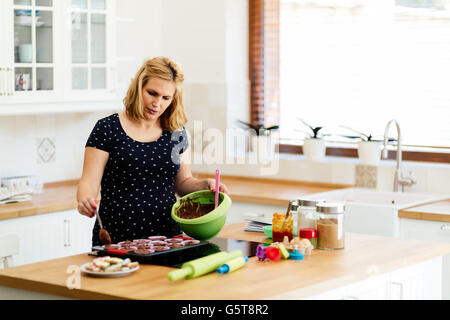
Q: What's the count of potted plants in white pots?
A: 3